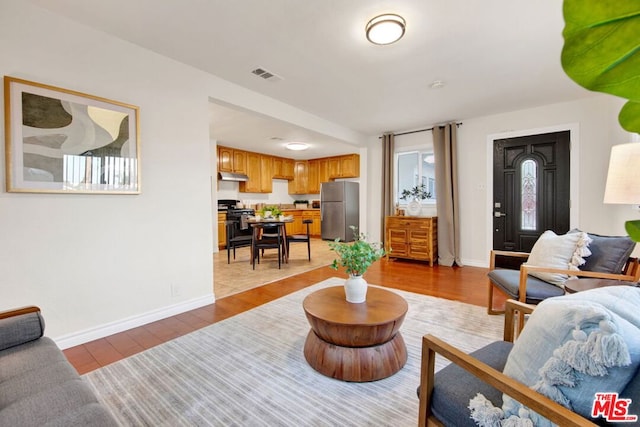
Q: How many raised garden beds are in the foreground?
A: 0